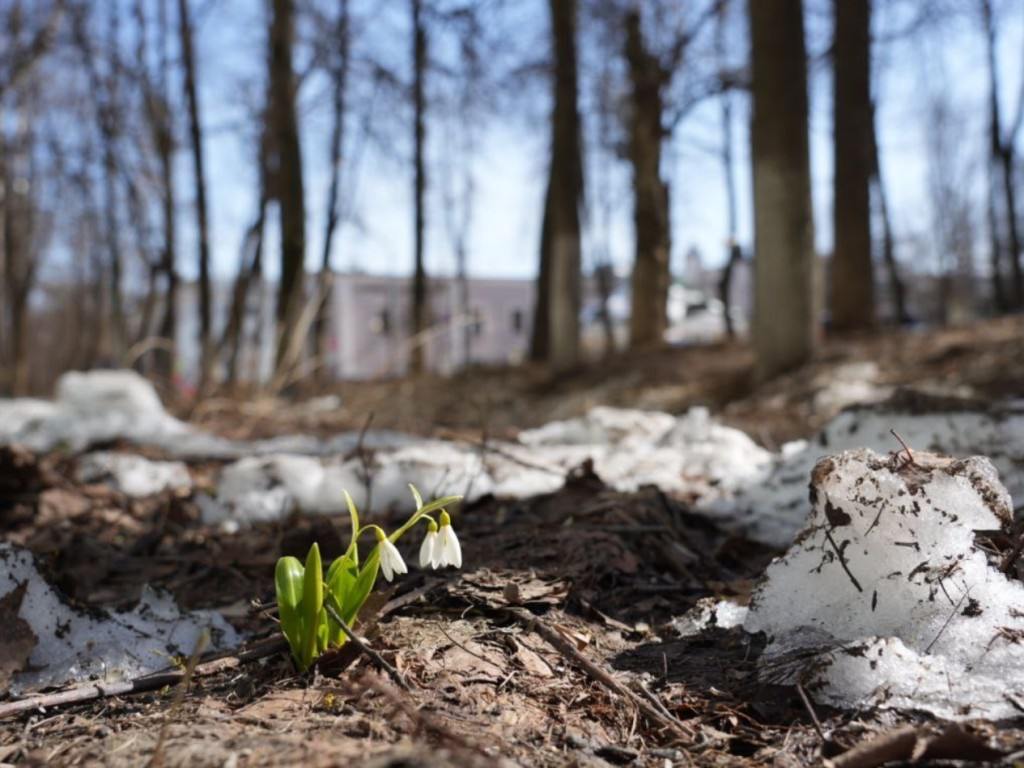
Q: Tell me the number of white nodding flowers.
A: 3